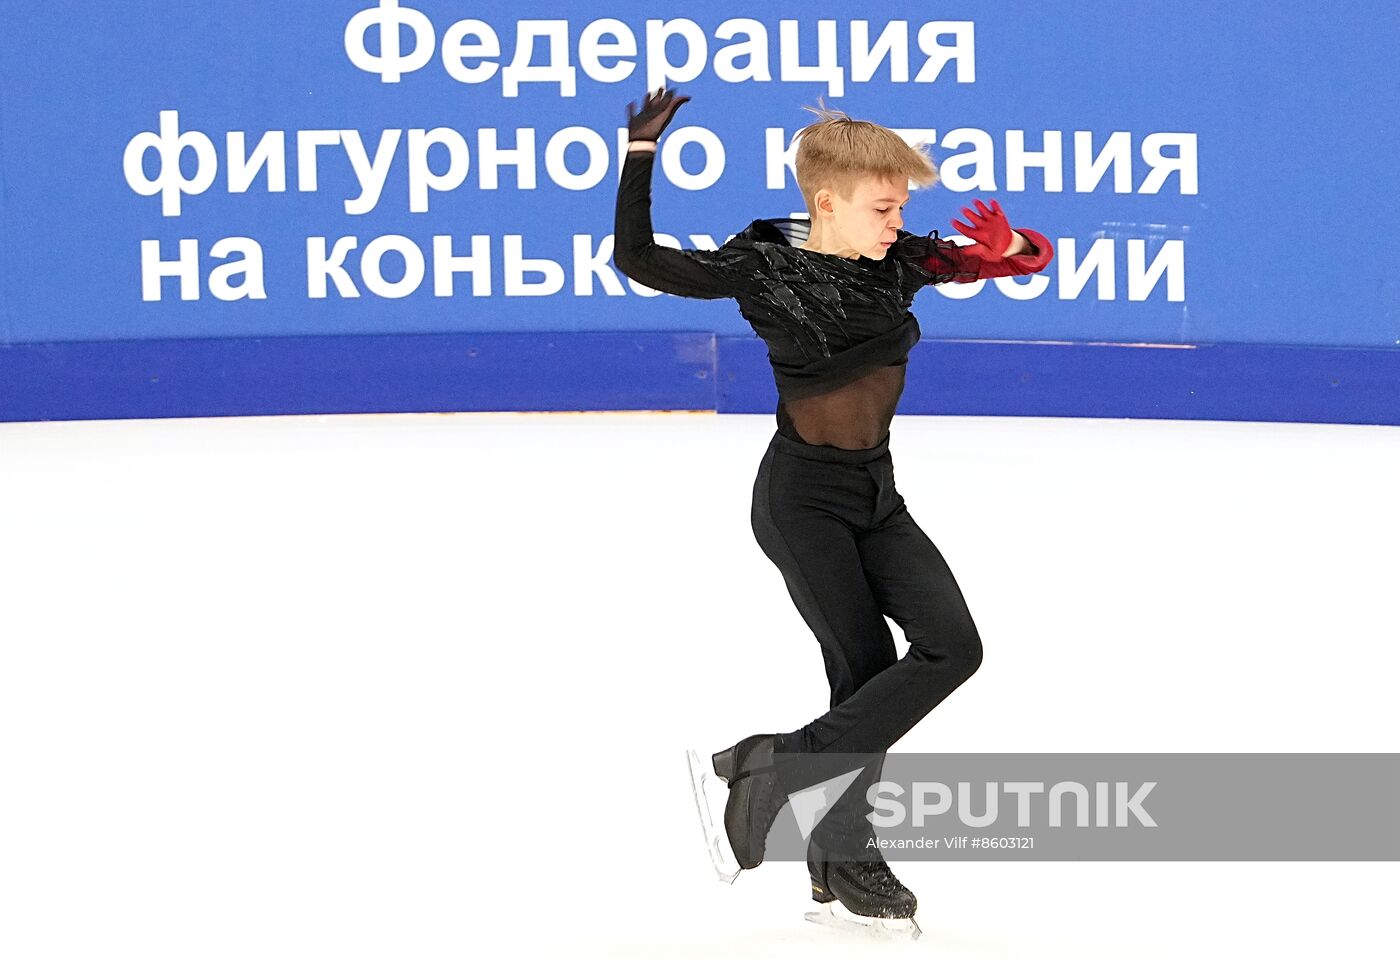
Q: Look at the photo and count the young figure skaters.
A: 1